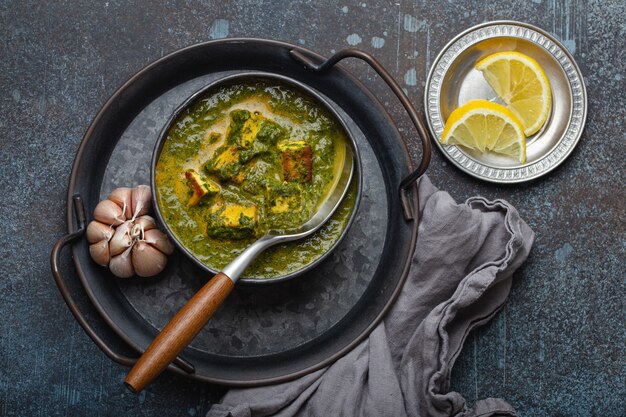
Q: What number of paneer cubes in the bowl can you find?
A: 6